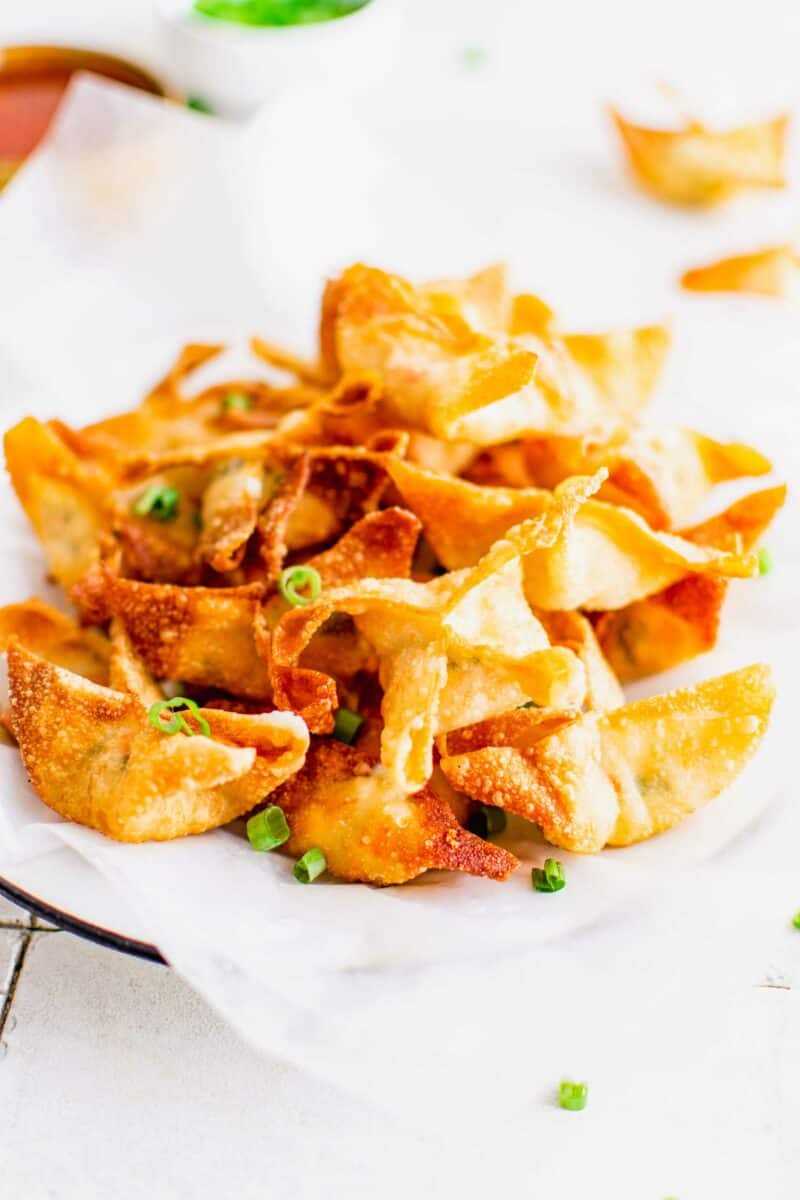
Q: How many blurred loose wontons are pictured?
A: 2